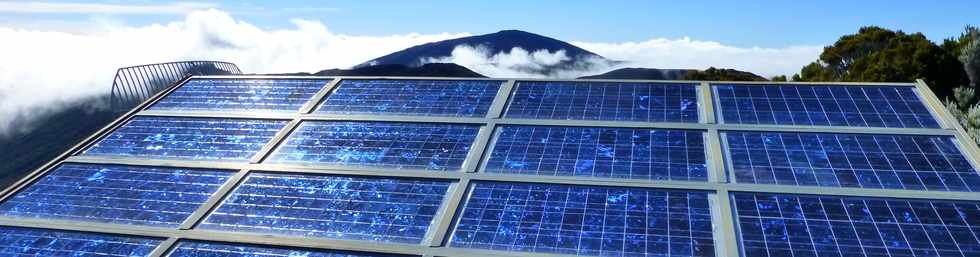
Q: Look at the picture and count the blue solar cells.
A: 14